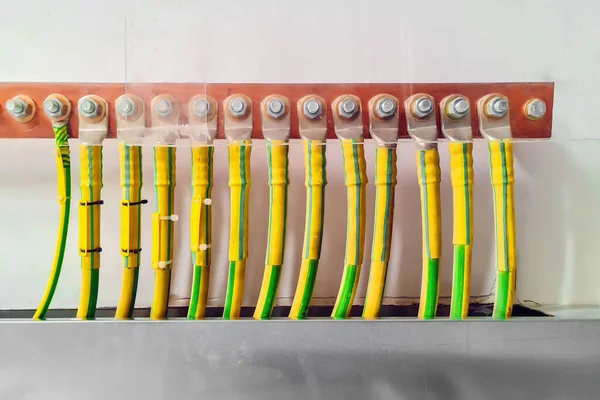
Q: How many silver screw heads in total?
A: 15